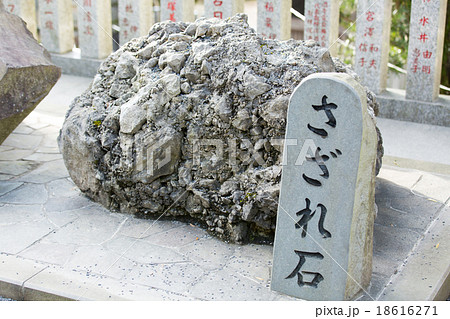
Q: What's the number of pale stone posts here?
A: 10